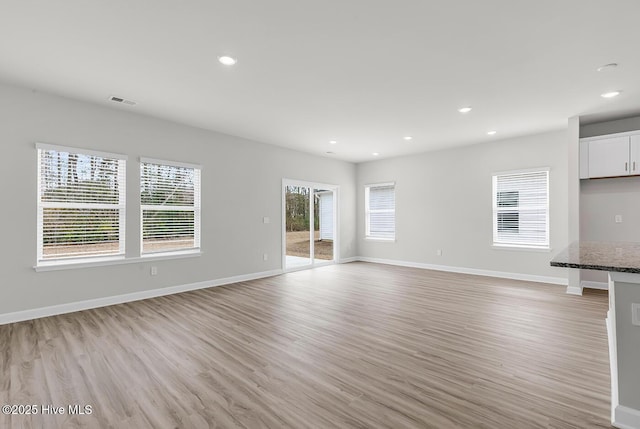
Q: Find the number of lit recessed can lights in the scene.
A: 7